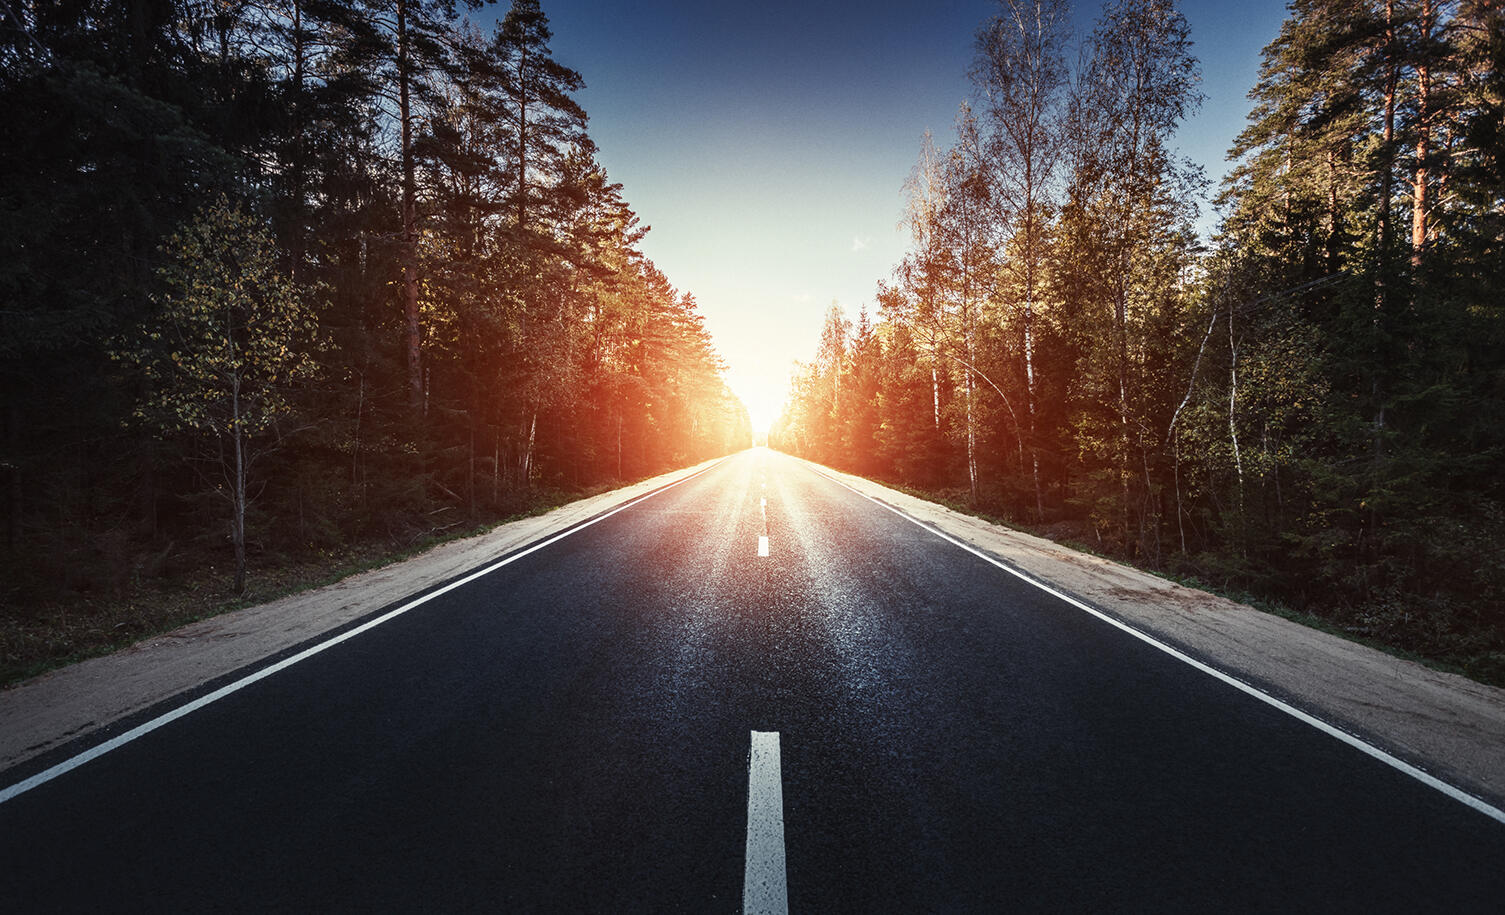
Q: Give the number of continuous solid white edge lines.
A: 2